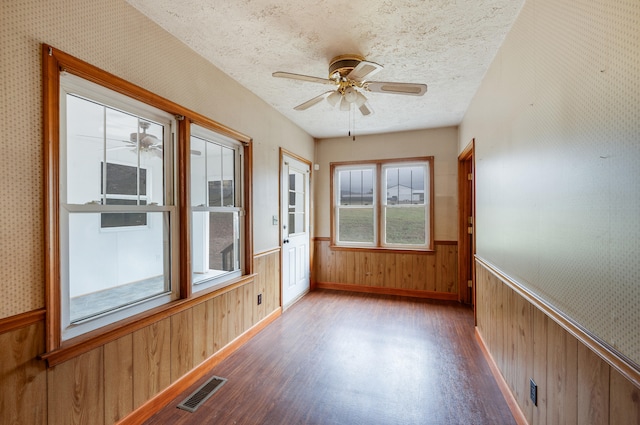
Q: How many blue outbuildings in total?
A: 0